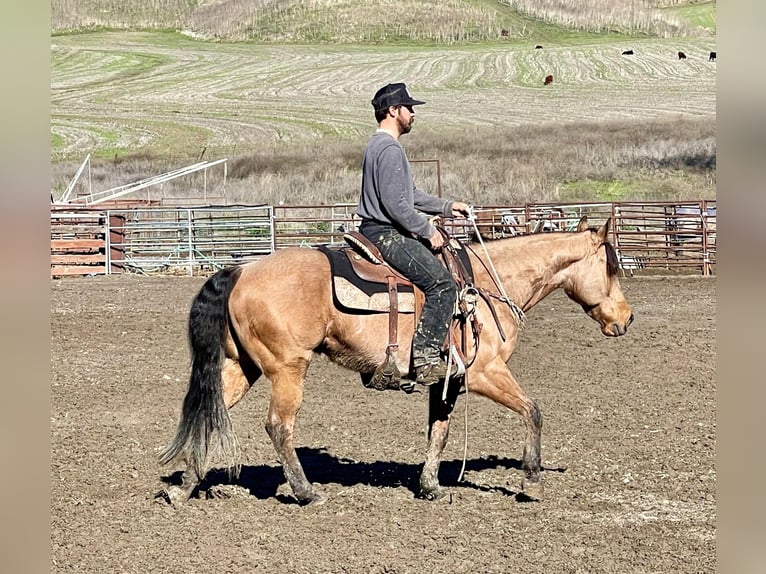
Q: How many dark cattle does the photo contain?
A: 5